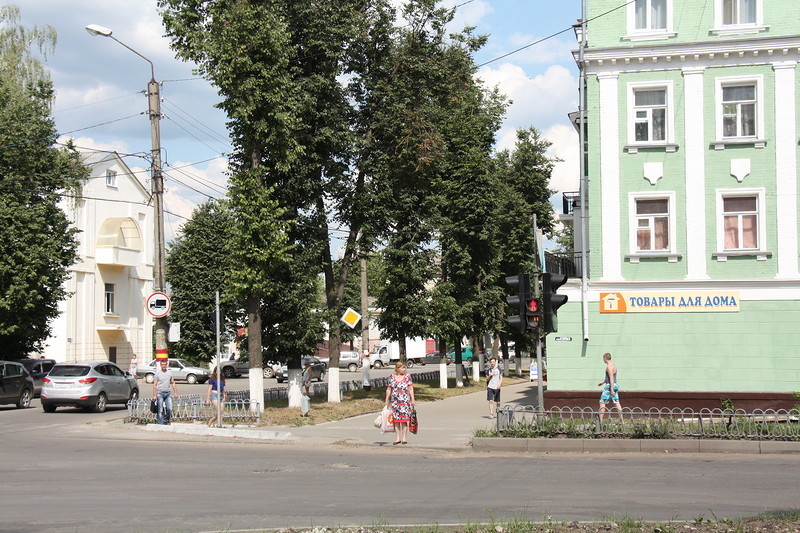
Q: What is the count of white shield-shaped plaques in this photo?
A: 2